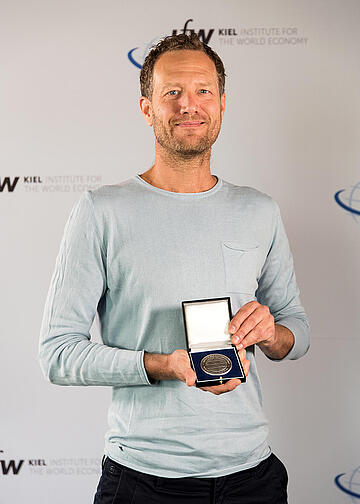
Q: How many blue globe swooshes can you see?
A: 3